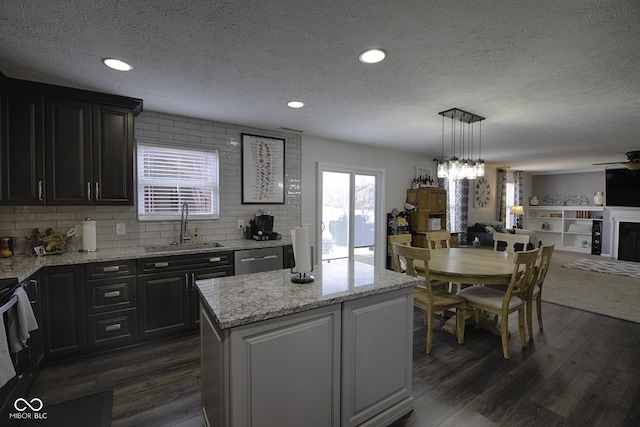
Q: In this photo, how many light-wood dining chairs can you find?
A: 6